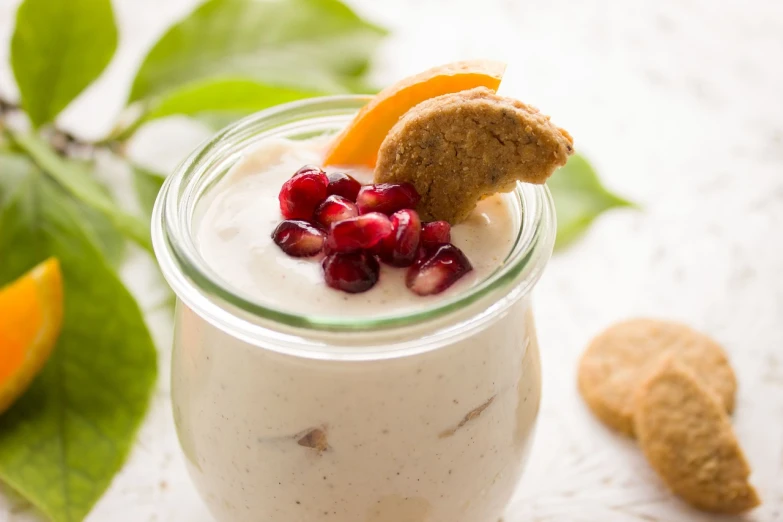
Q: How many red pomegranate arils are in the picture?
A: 11